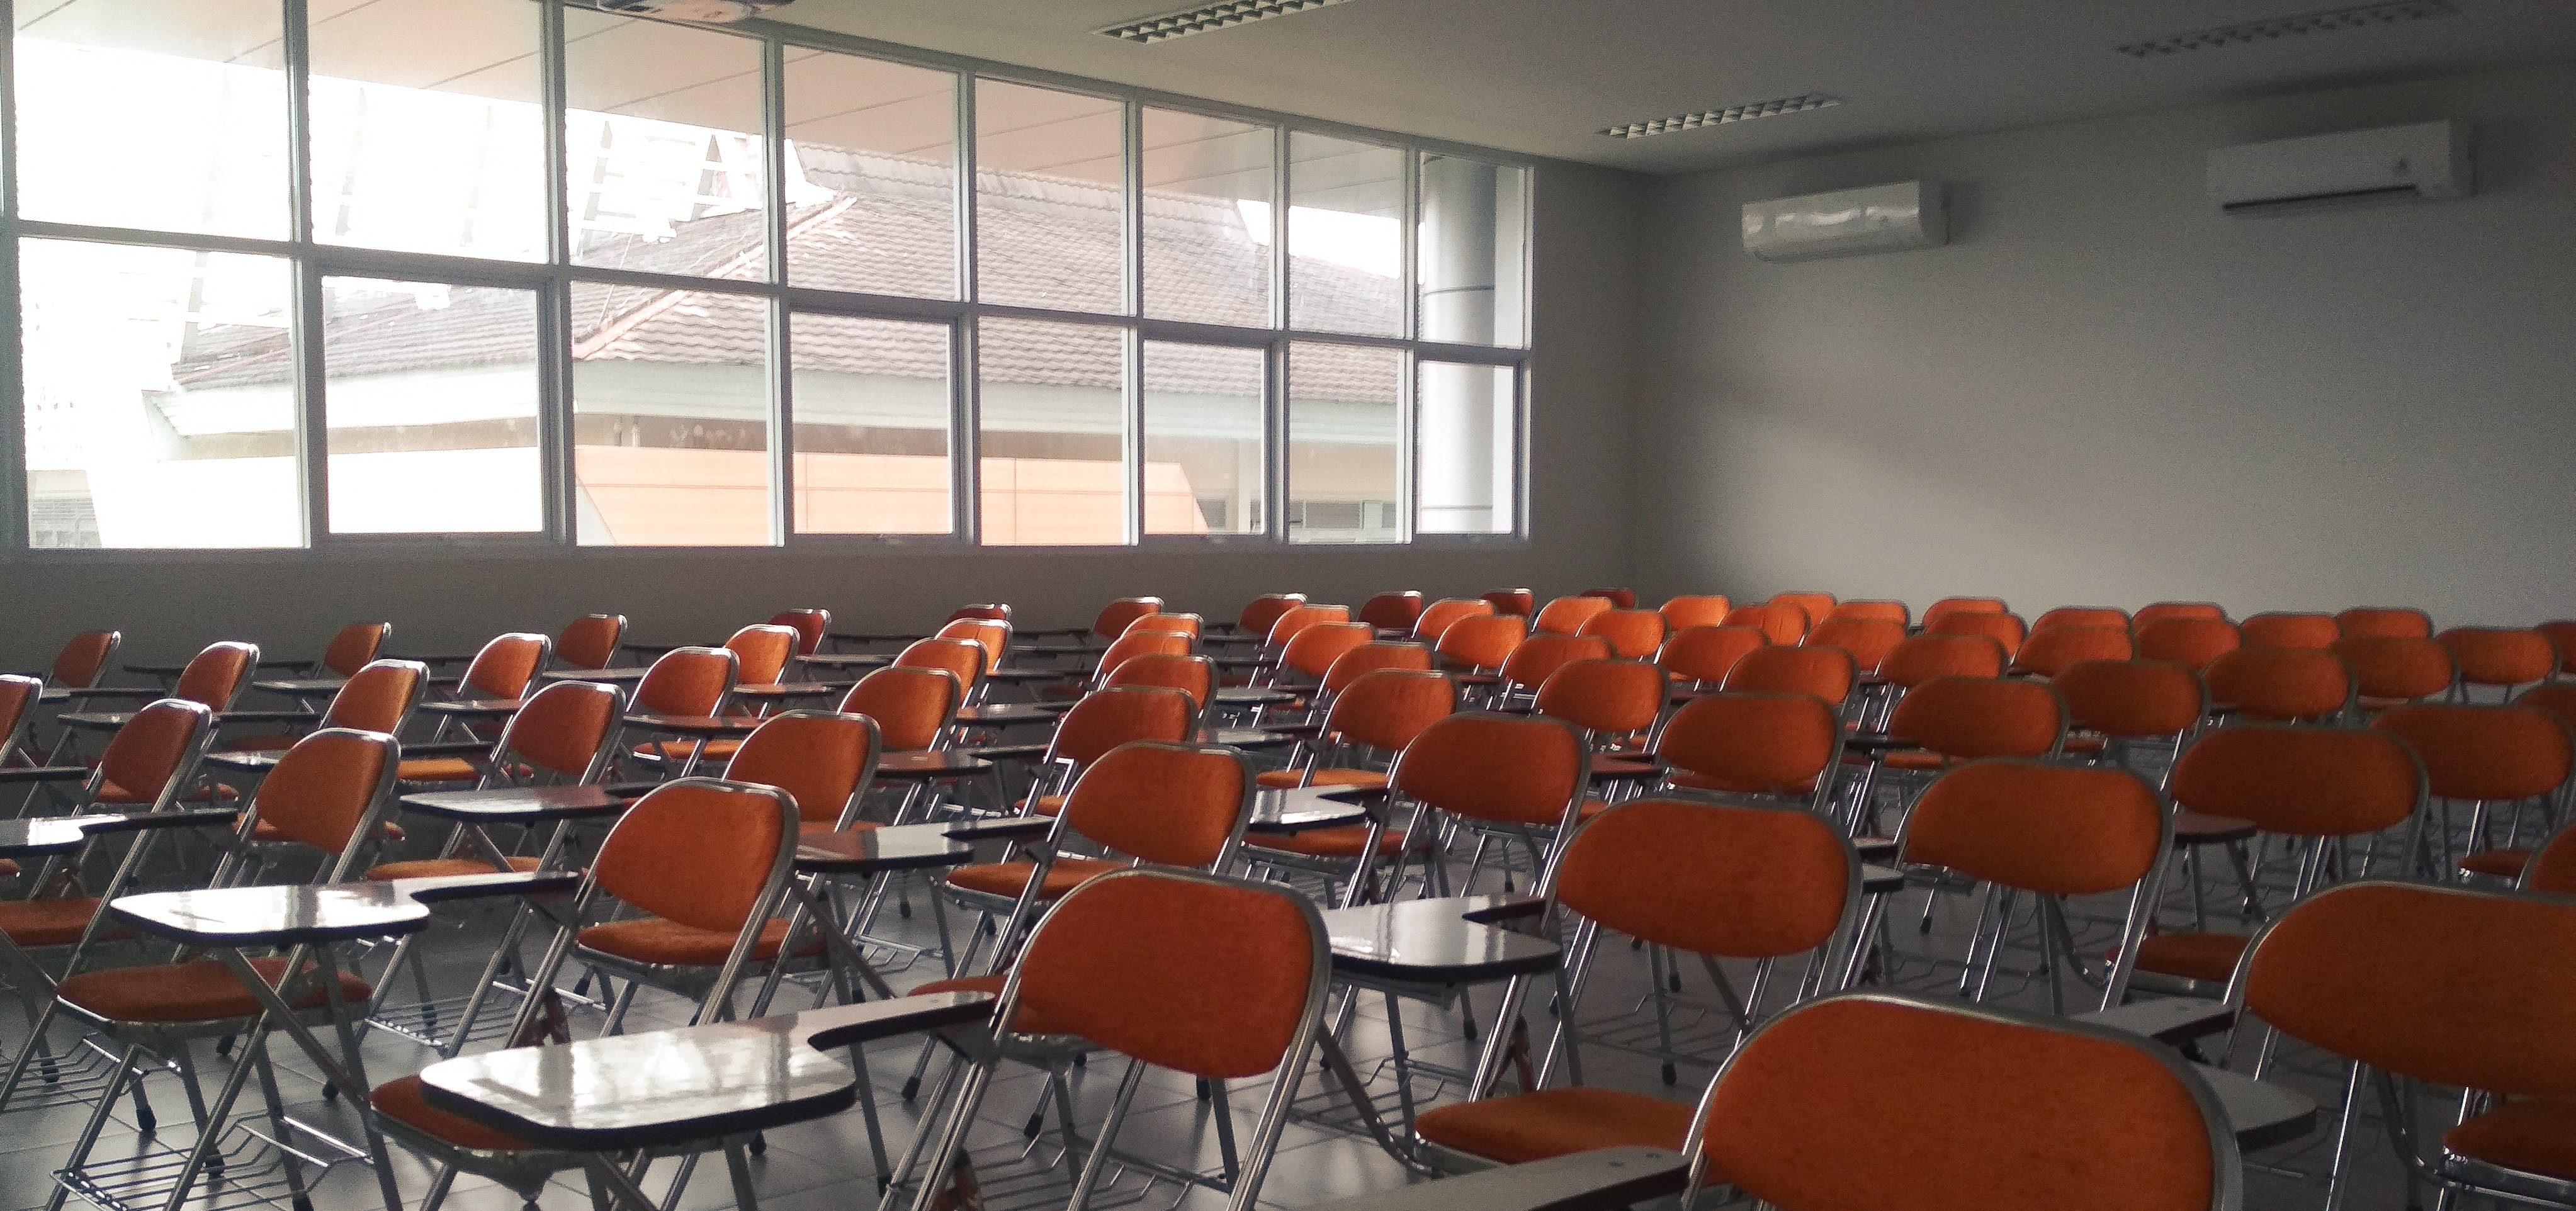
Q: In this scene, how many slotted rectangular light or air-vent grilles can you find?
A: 3